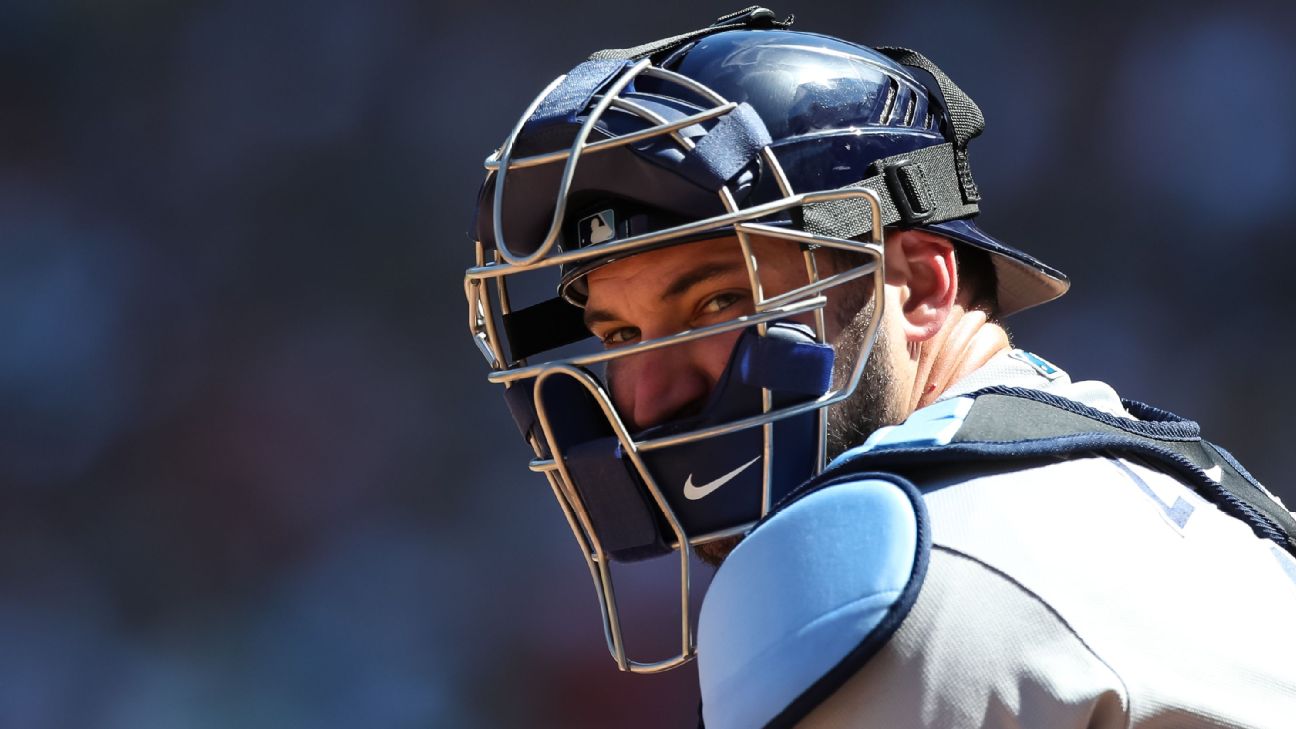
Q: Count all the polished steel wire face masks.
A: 1